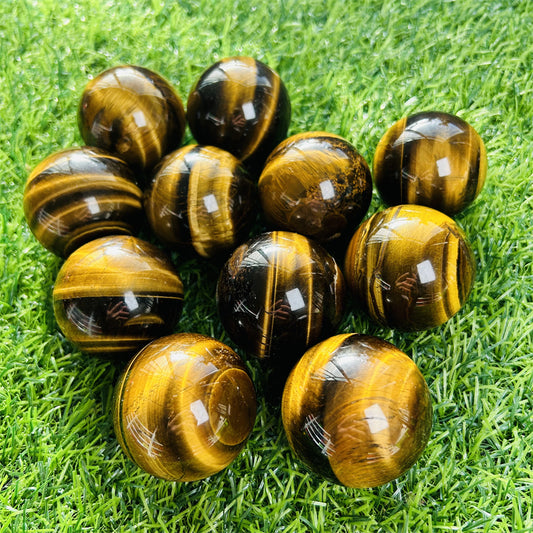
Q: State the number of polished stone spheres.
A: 11